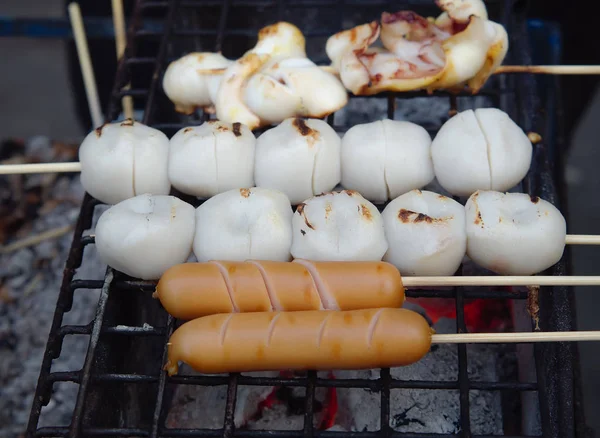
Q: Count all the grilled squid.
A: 2